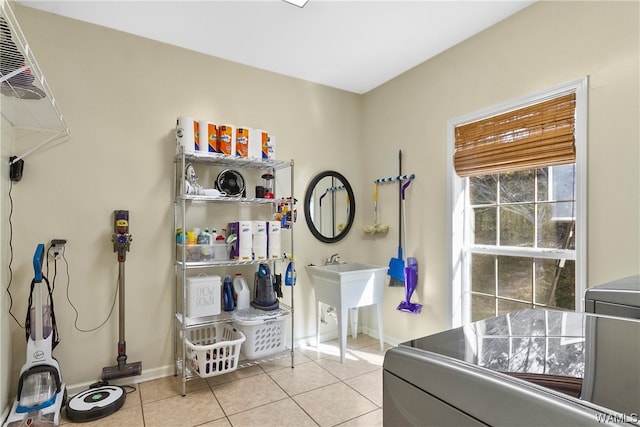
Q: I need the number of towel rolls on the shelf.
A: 6